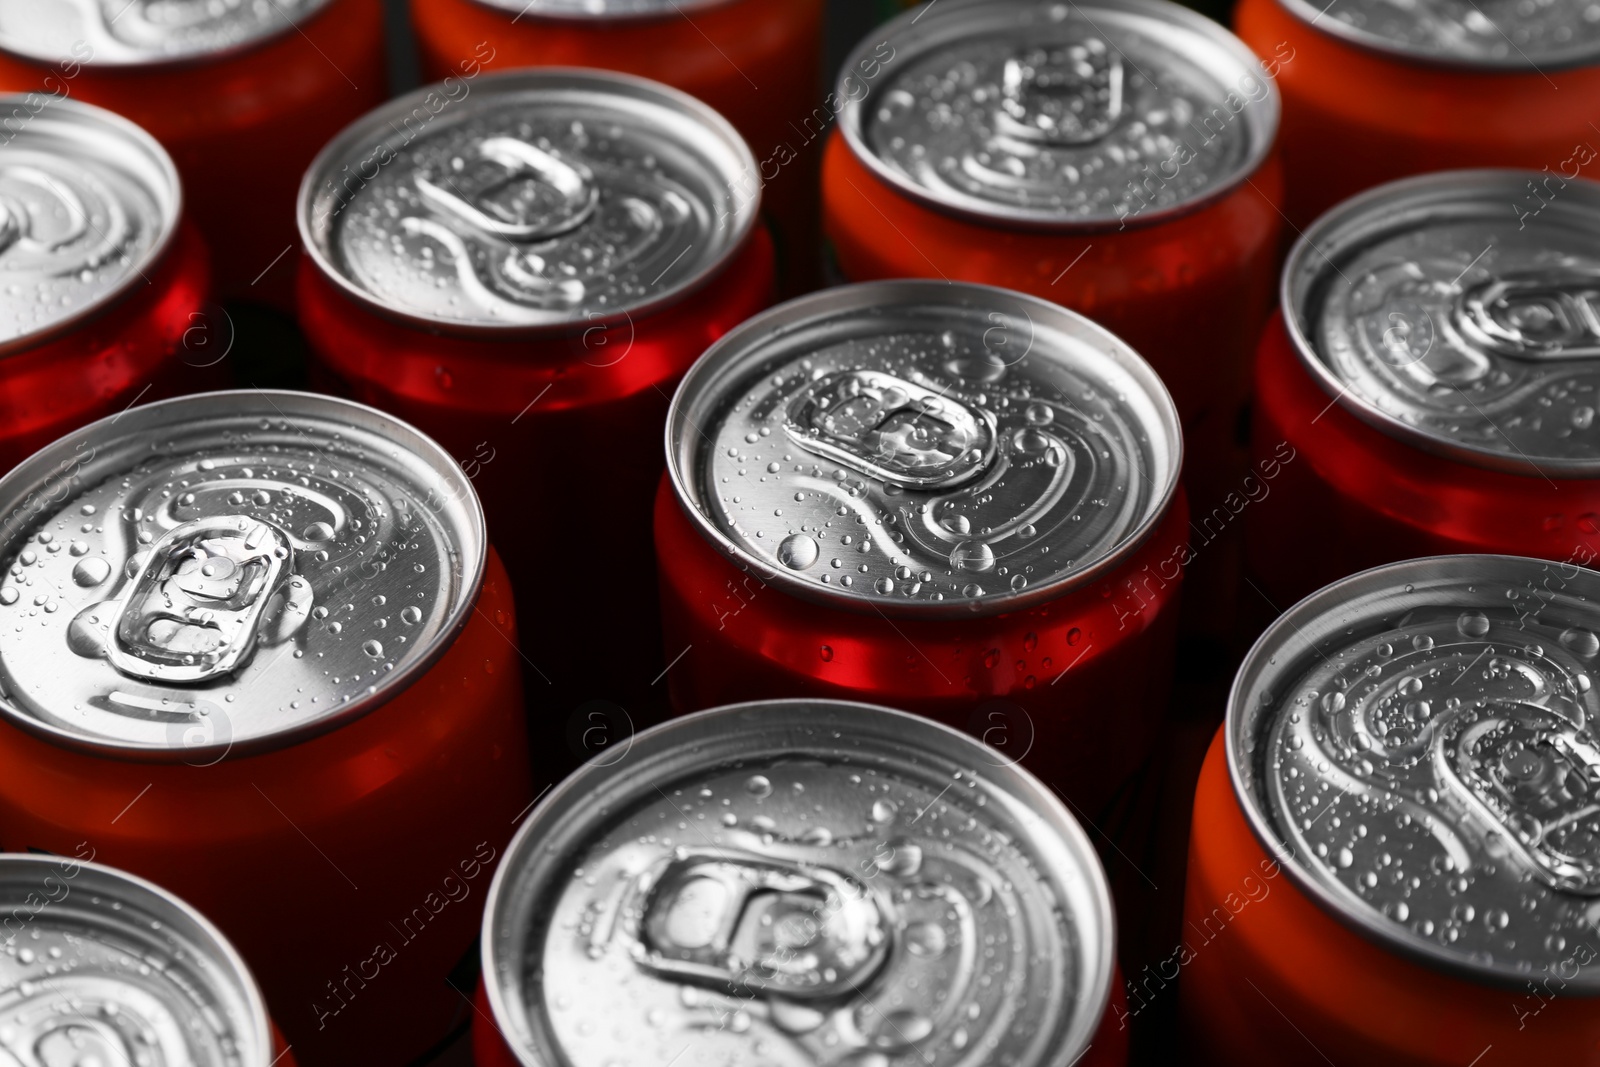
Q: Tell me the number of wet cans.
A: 12